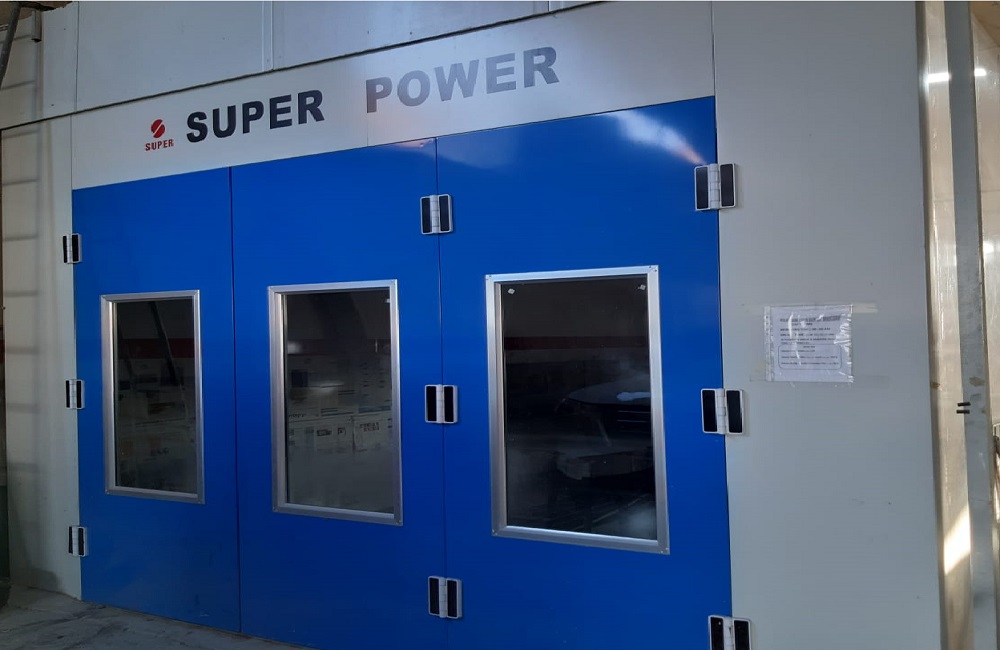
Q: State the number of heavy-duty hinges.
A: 9